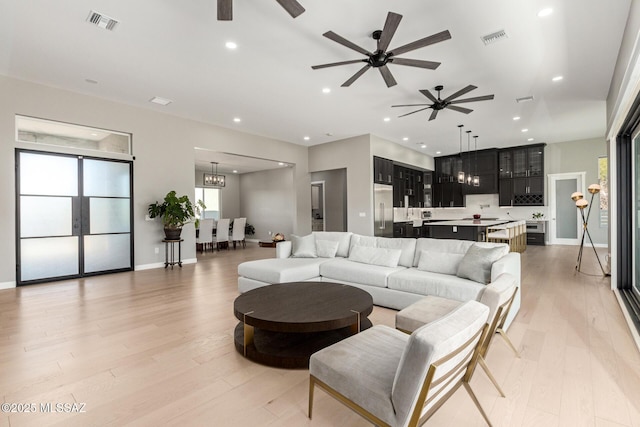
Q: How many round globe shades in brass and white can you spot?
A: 3